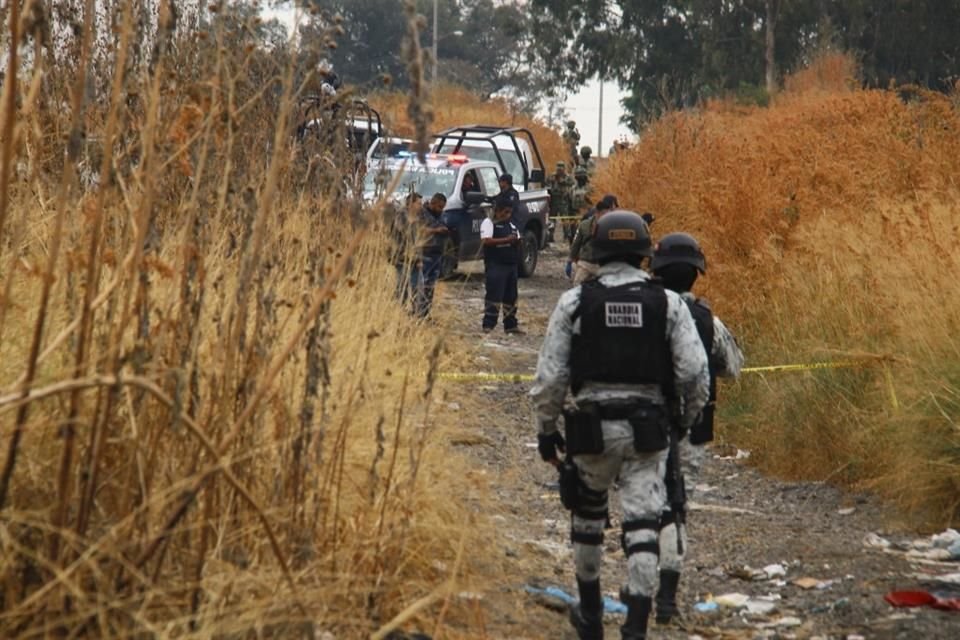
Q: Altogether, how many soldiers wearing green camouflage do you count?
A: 4